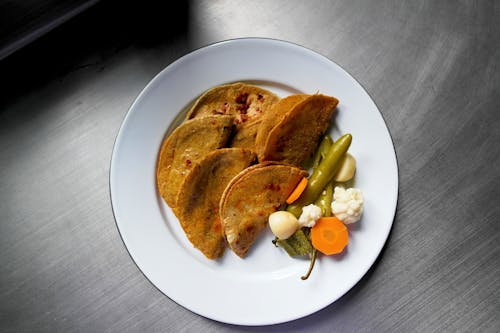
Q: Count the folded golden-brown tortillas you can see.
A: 5